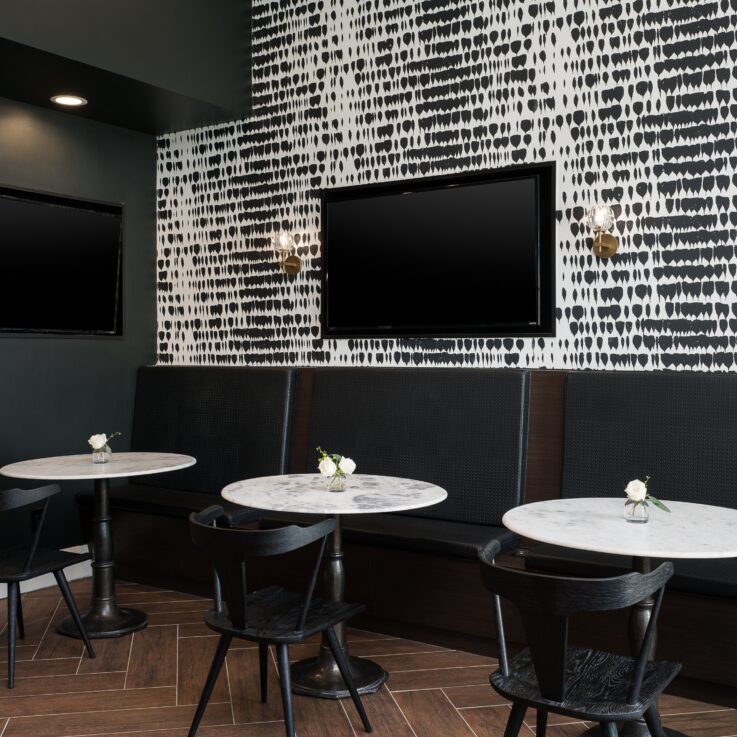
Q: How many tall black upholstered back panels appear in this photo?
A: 3